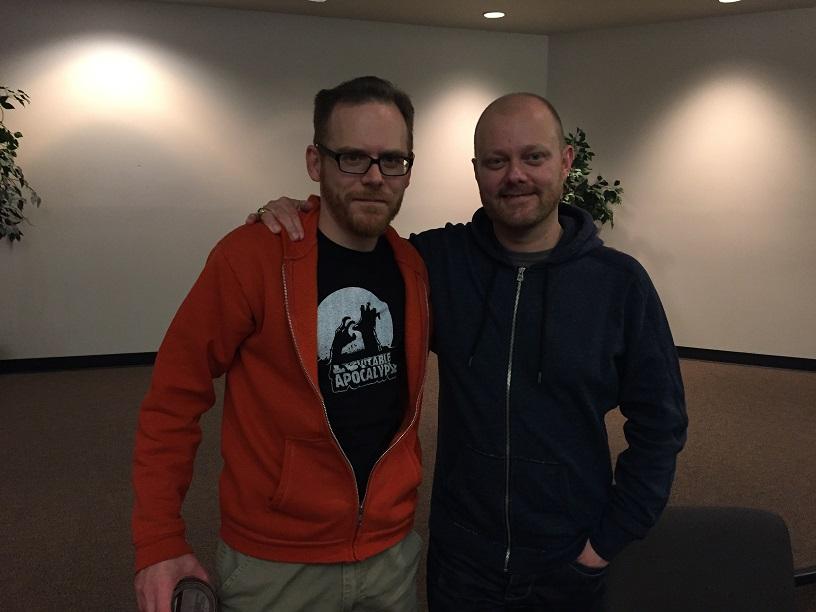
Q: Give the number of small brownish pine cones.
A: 0